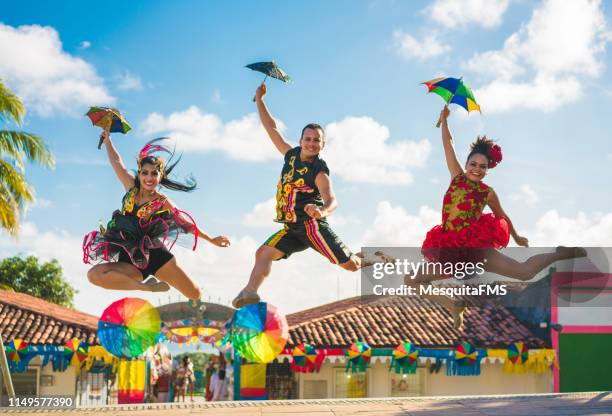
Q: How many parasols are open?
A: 12